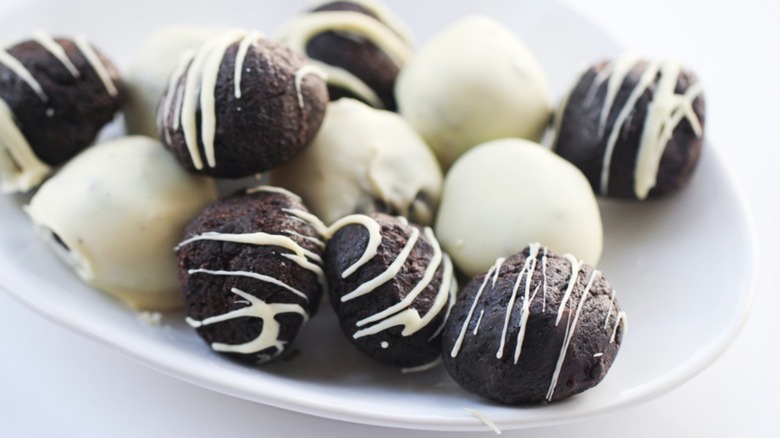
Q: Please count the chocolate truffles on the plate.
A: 12